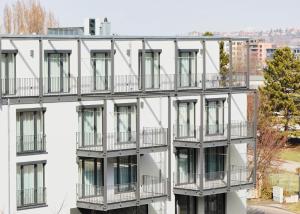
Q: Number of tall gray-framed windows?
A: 15